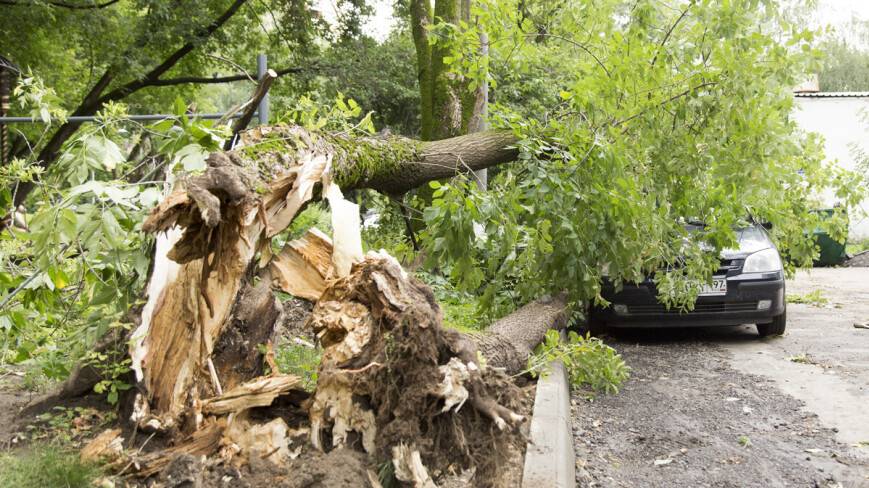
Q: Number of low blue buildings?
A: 0